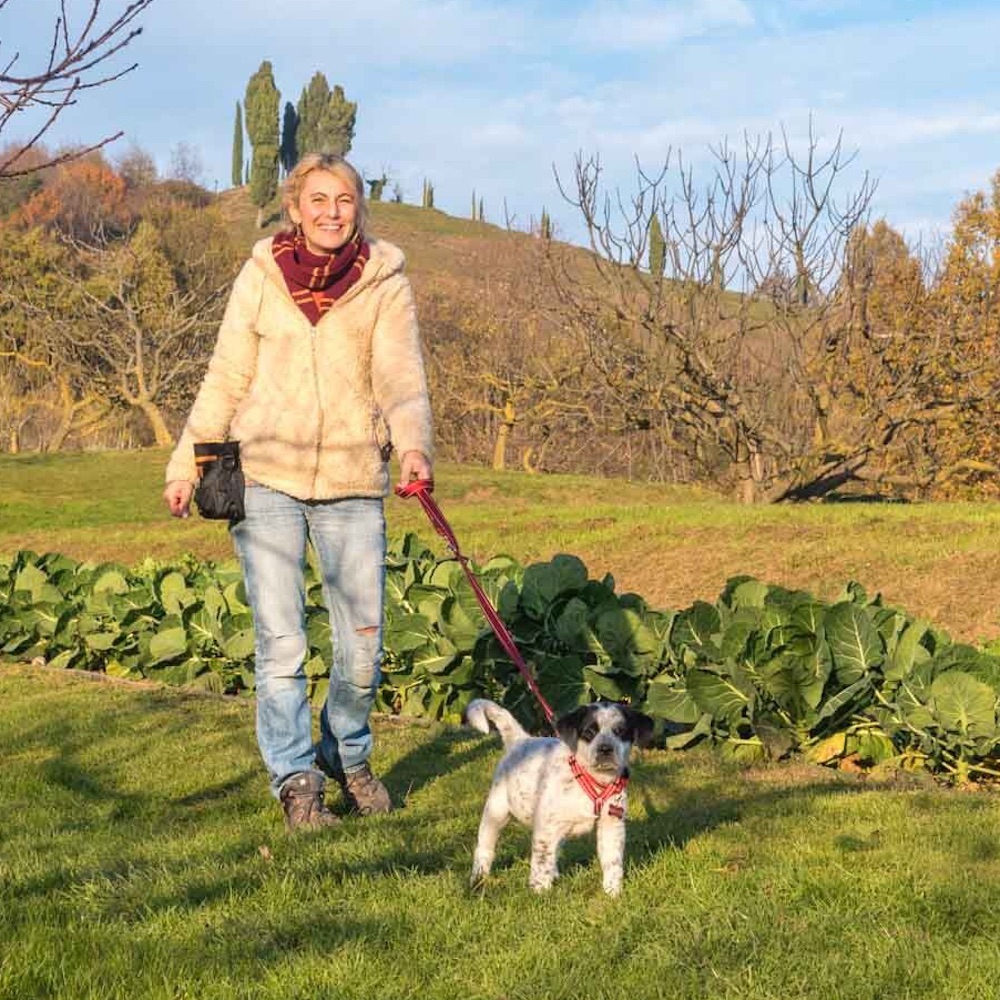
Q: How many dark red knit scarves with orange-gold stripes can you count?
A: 1